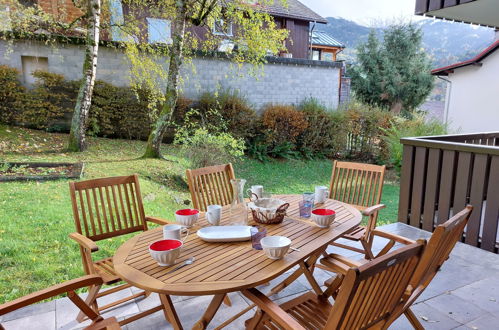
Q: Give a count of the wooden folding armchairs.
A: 6